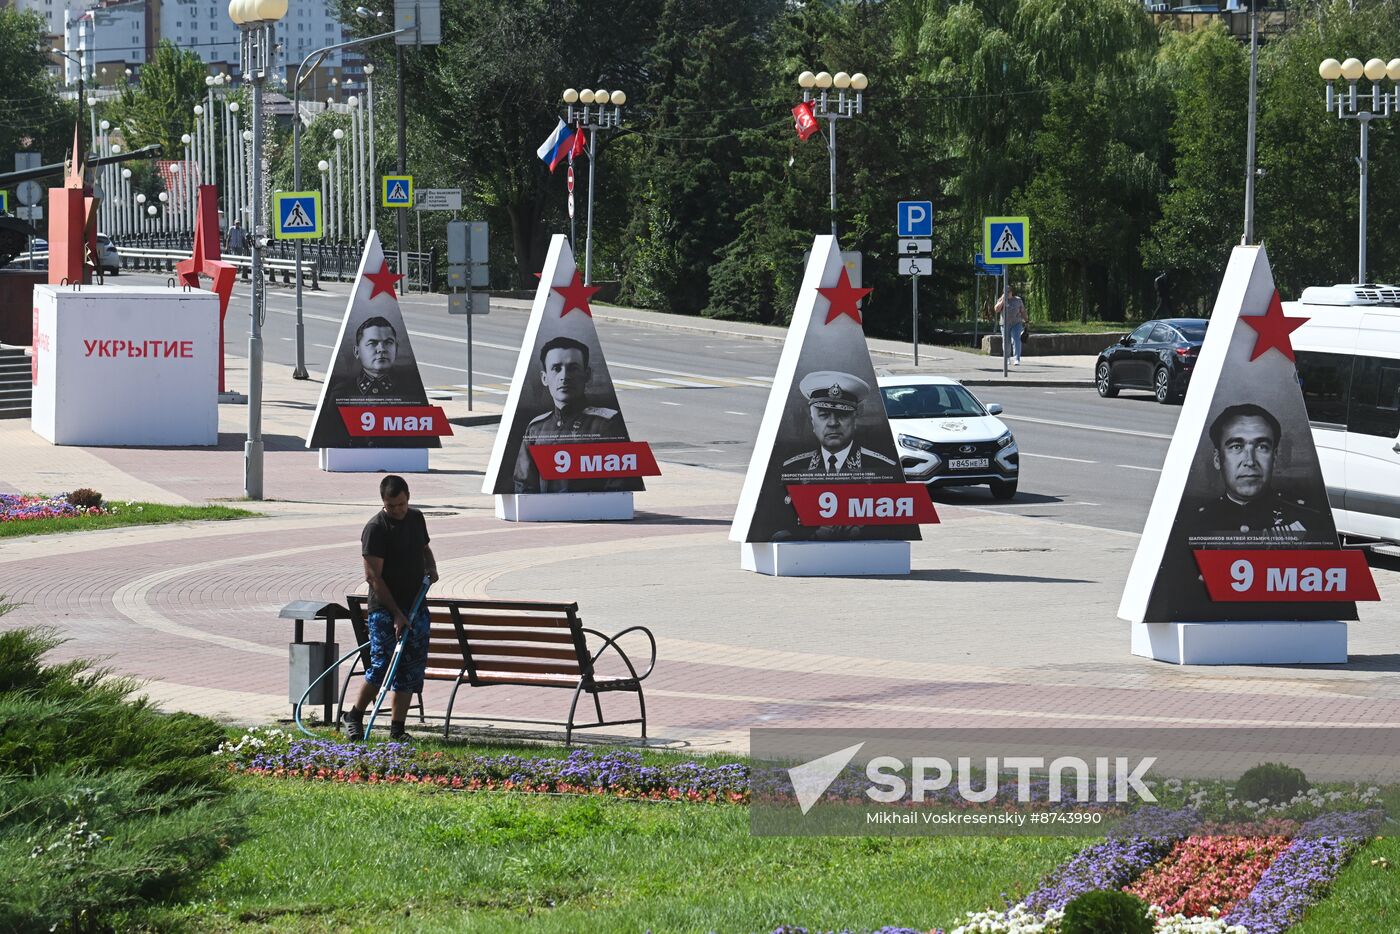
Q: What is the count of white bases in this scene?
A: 4